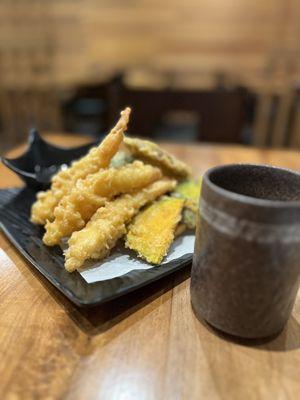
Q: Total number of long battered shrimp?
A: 3